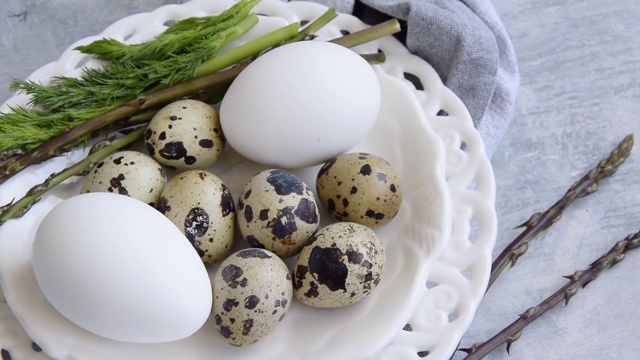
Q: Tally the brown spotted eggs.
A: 7